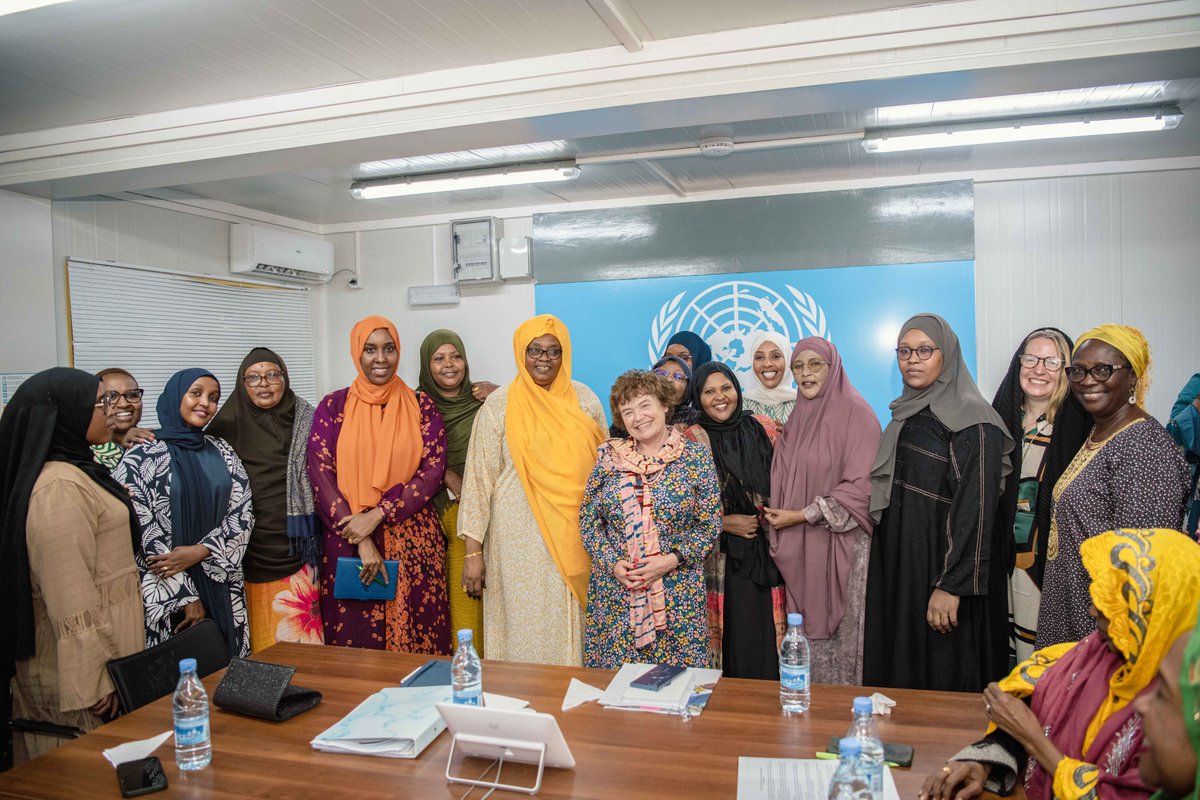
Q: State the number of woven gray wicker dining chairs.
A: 0